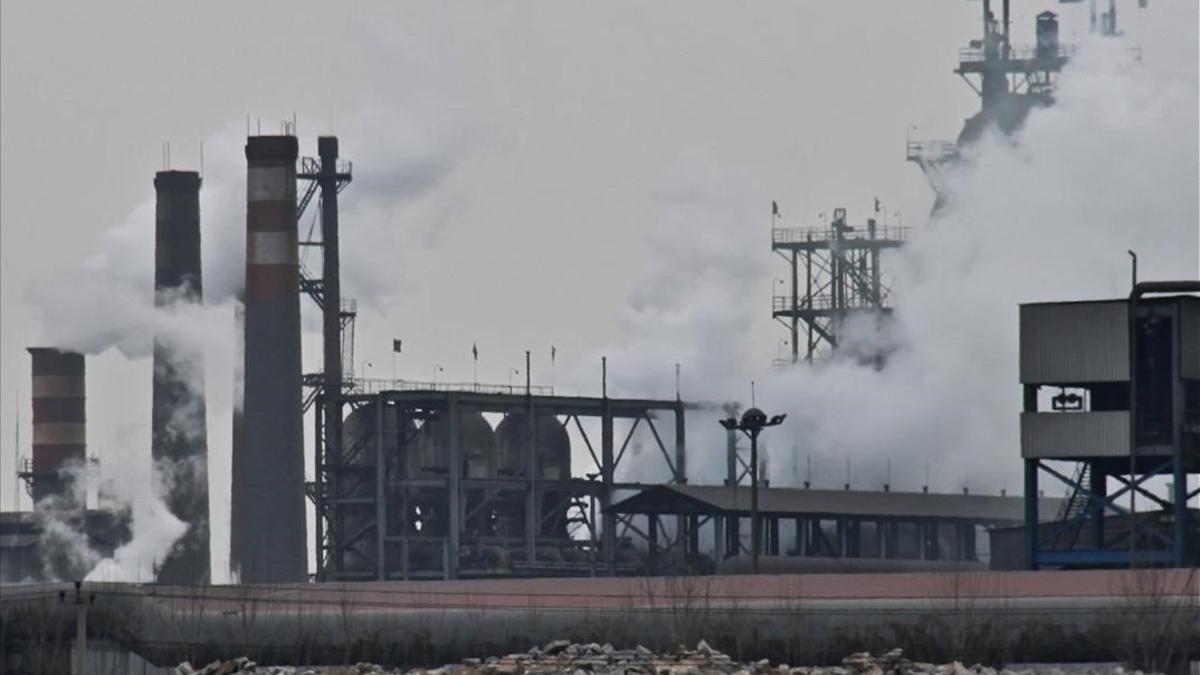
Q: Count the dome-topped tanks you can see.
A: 3